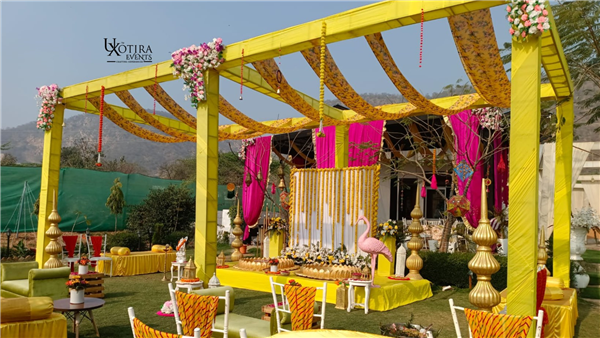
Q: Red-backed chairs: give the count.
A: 2